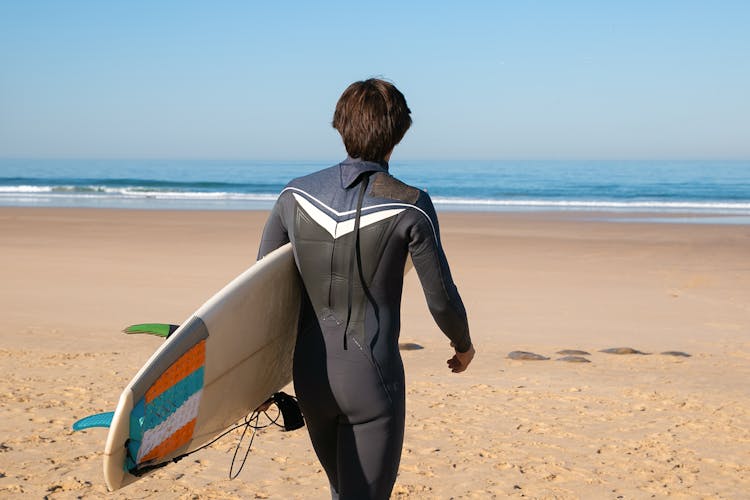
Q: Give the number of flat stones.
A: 6